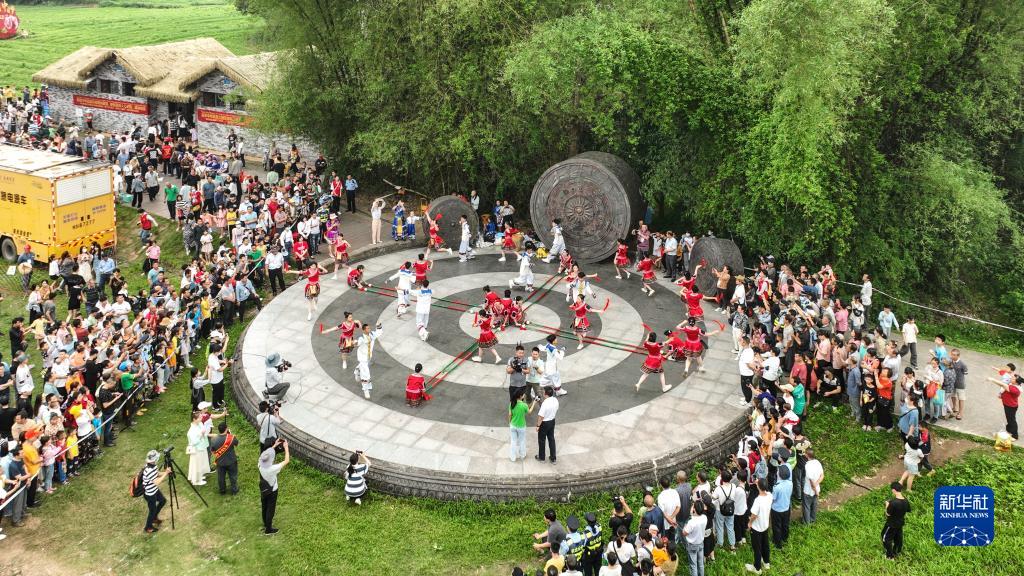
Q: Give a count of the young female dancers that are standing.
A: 15